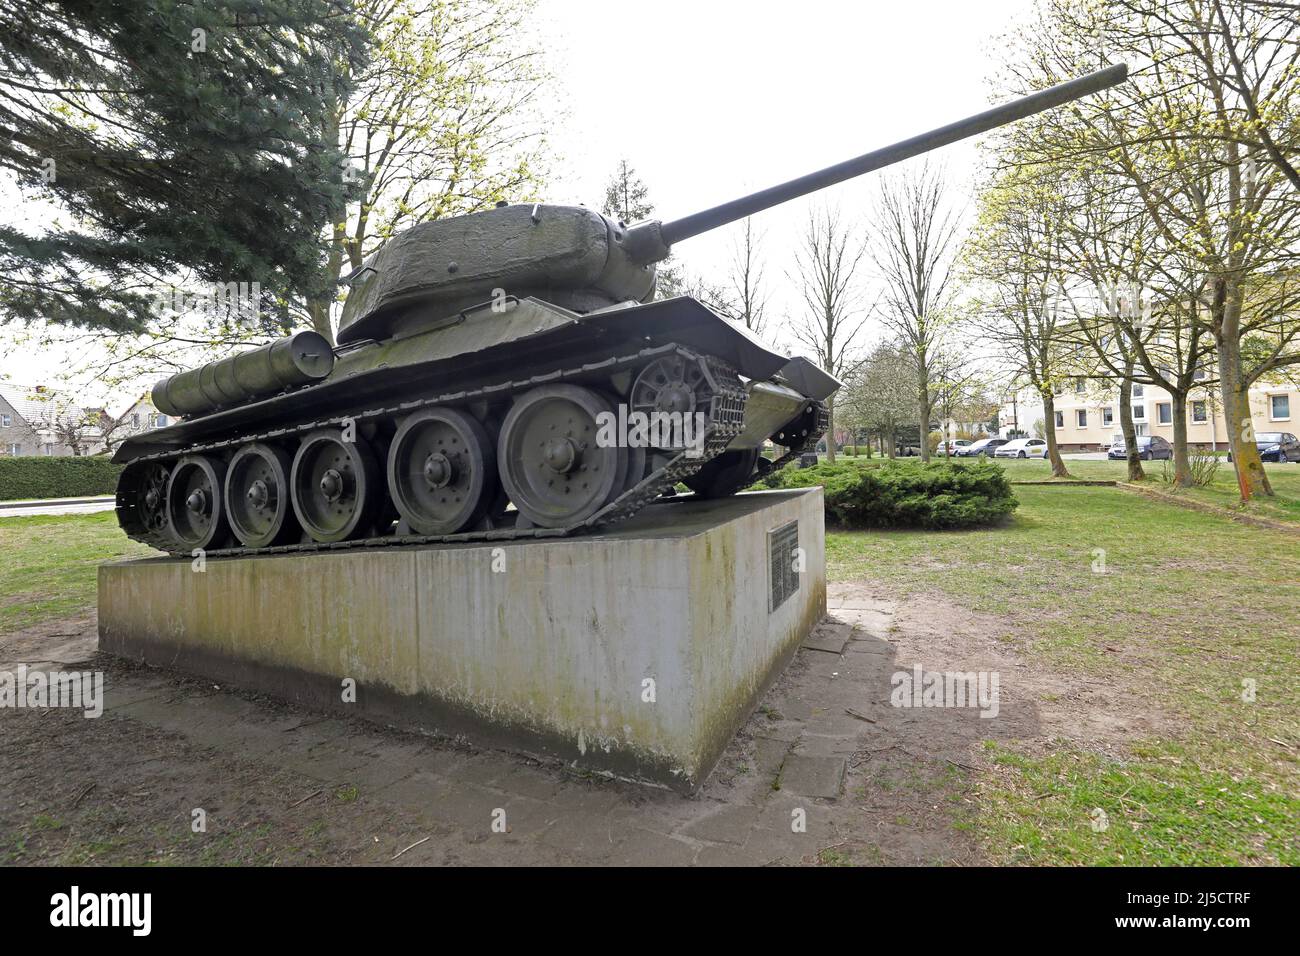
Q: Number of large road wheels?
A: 5